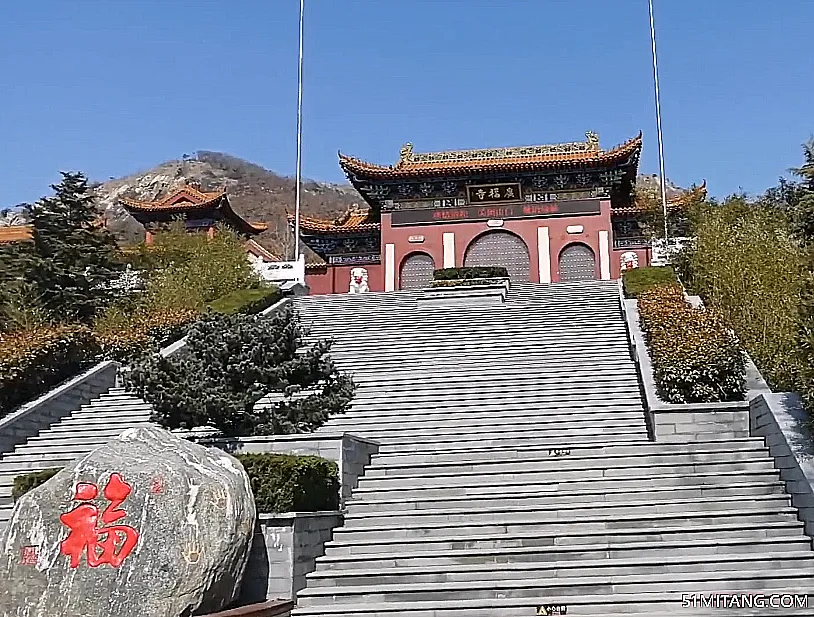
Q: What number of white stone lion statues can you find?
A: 2